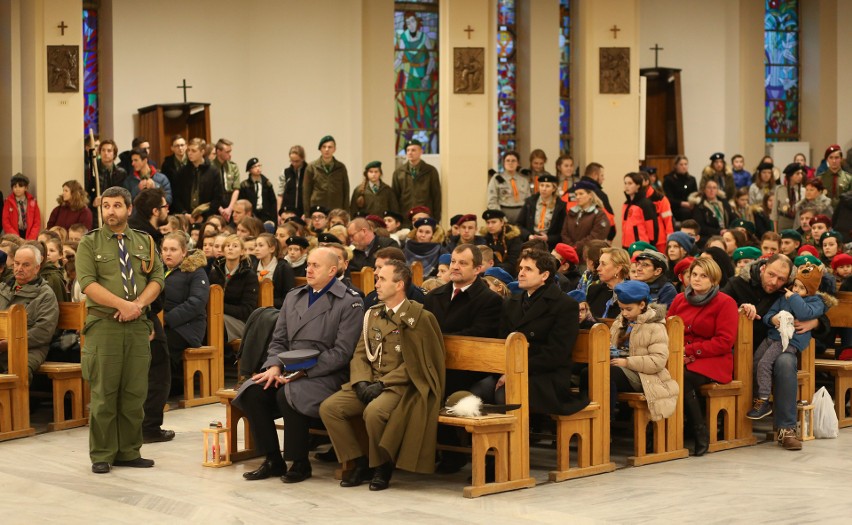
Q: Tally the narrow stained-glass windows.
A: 5